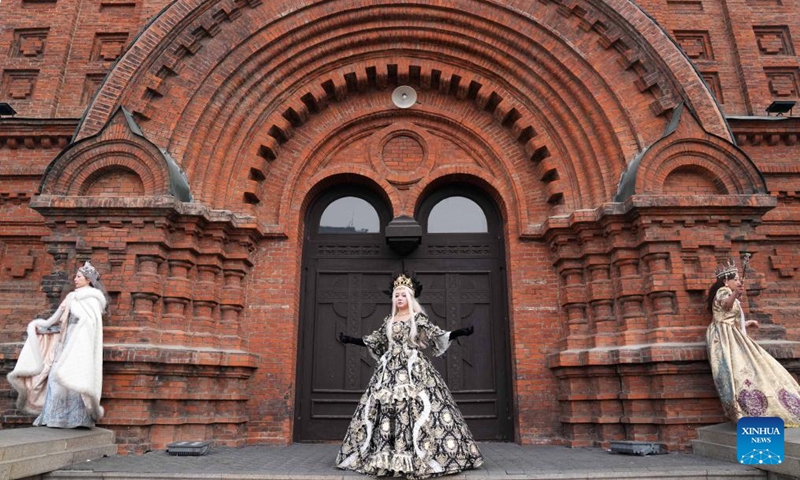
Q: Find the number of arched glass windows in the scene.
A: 2